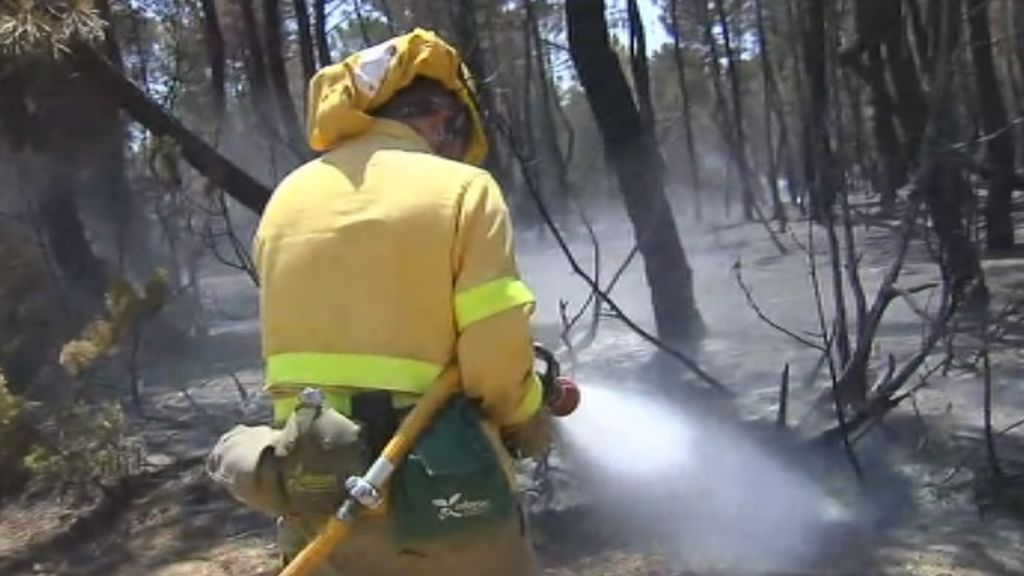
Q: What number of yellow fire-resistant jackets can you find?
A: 1